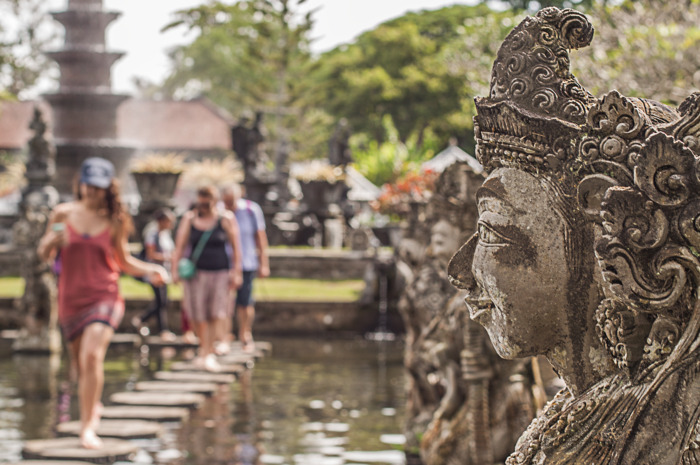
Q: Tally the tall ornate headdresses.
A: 1